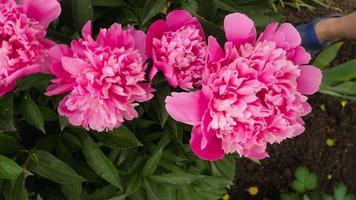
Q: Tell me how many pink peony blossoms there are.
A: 4